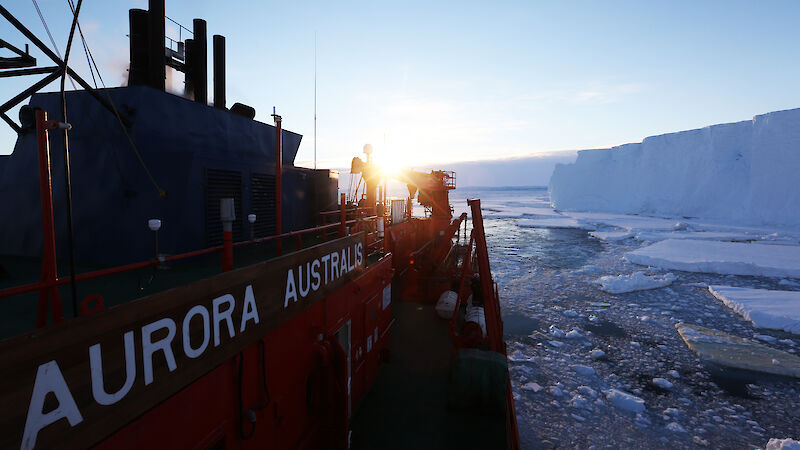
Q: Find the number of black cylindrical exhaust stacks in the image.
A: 5